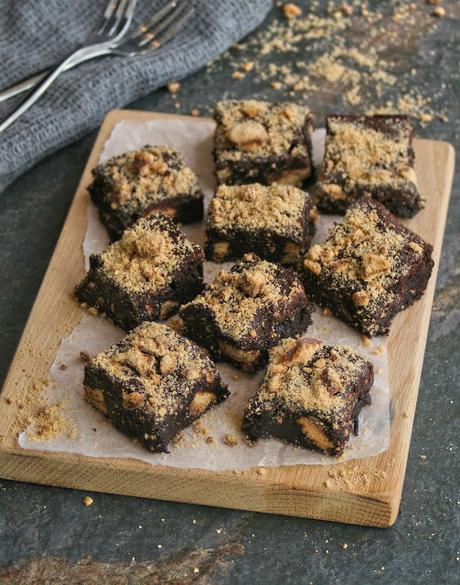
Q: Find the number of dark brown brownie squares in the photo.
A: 9